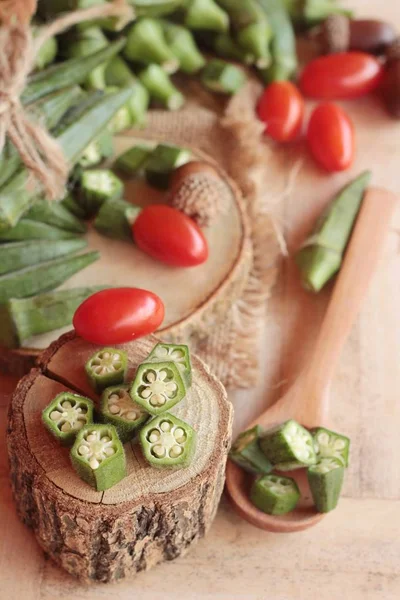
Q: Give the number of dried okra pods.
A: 0